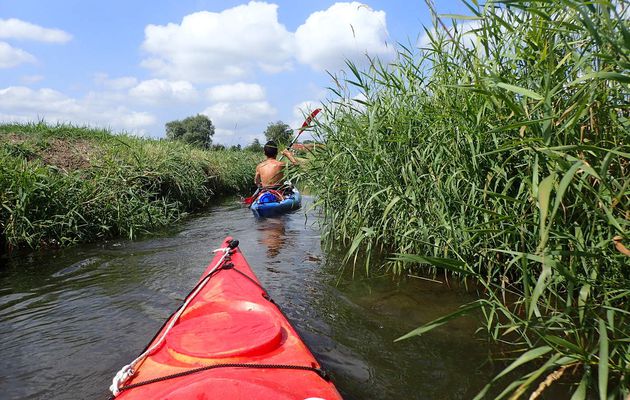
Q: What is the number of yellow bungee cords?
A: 0